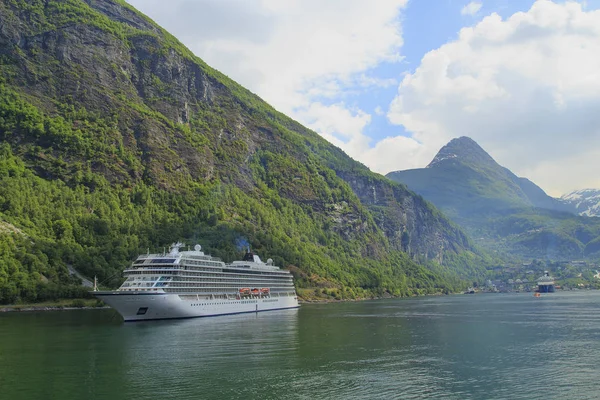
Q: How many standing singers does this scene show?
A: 0